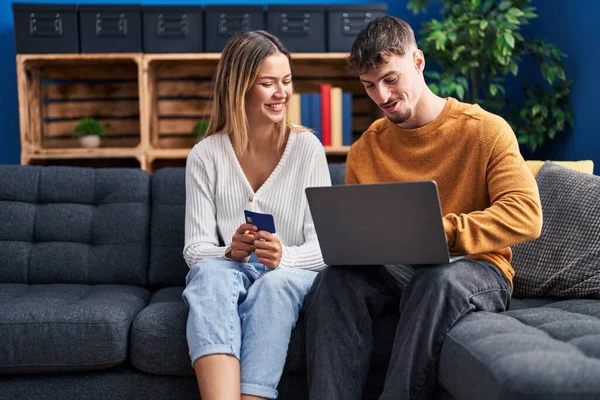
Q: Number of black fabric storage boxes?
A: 6